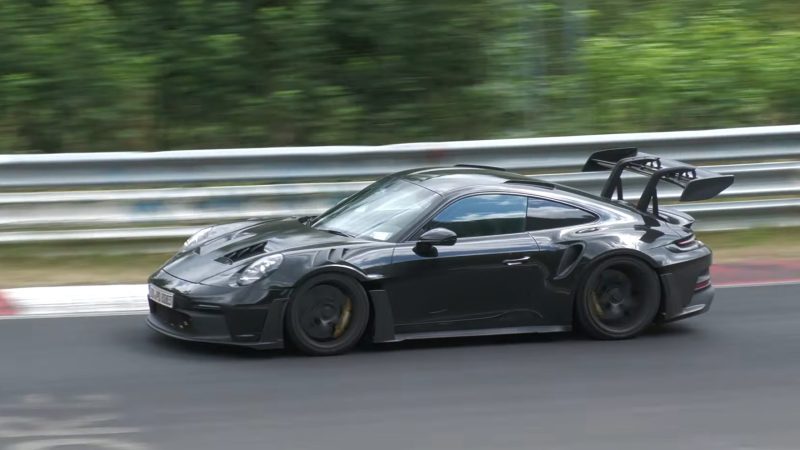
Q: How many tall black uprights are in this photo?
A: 2